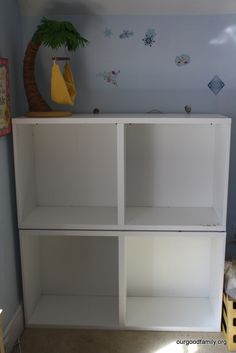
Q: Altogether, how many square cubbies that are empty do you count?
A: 4